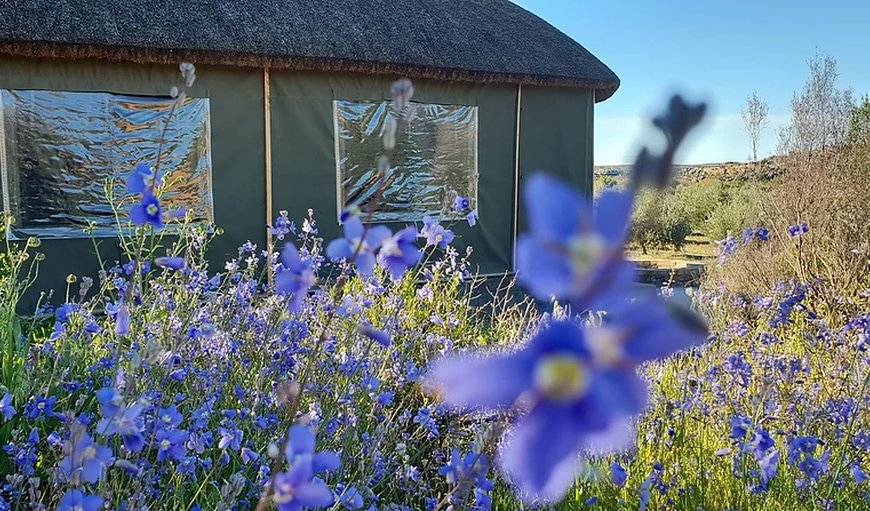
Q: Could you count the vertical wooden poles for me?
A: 2